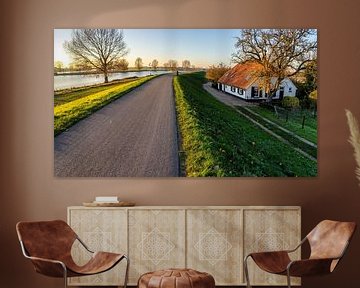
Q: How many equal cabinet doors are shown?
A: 4